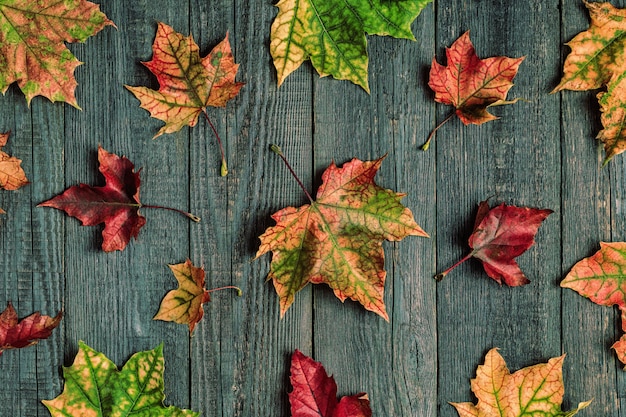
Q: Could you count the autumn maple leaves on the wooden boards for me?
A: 15